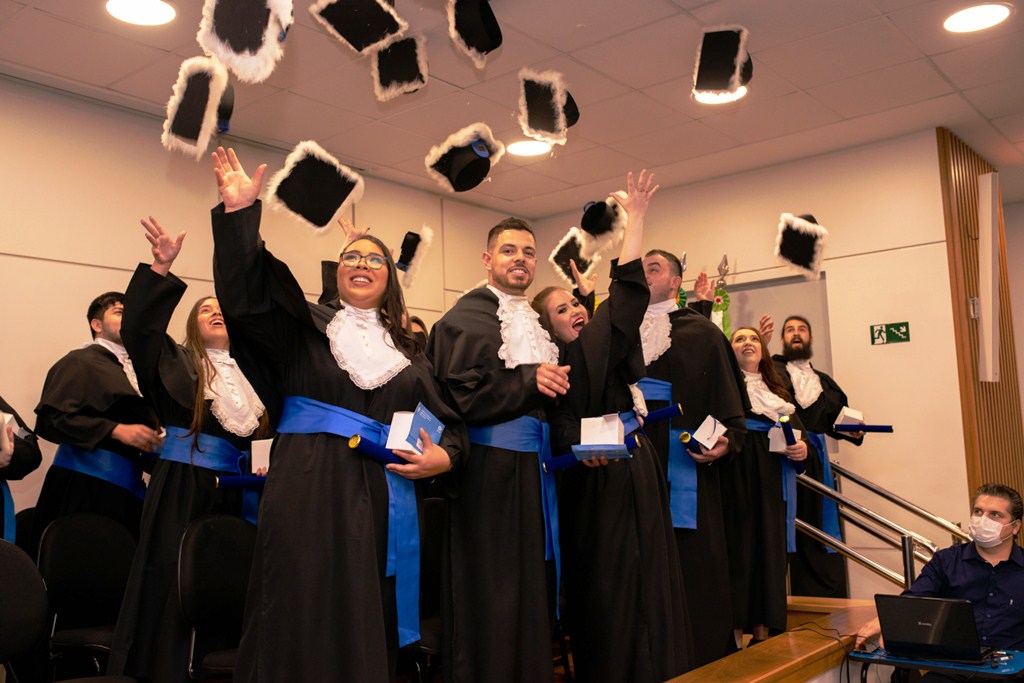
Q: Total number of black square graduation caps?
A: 13